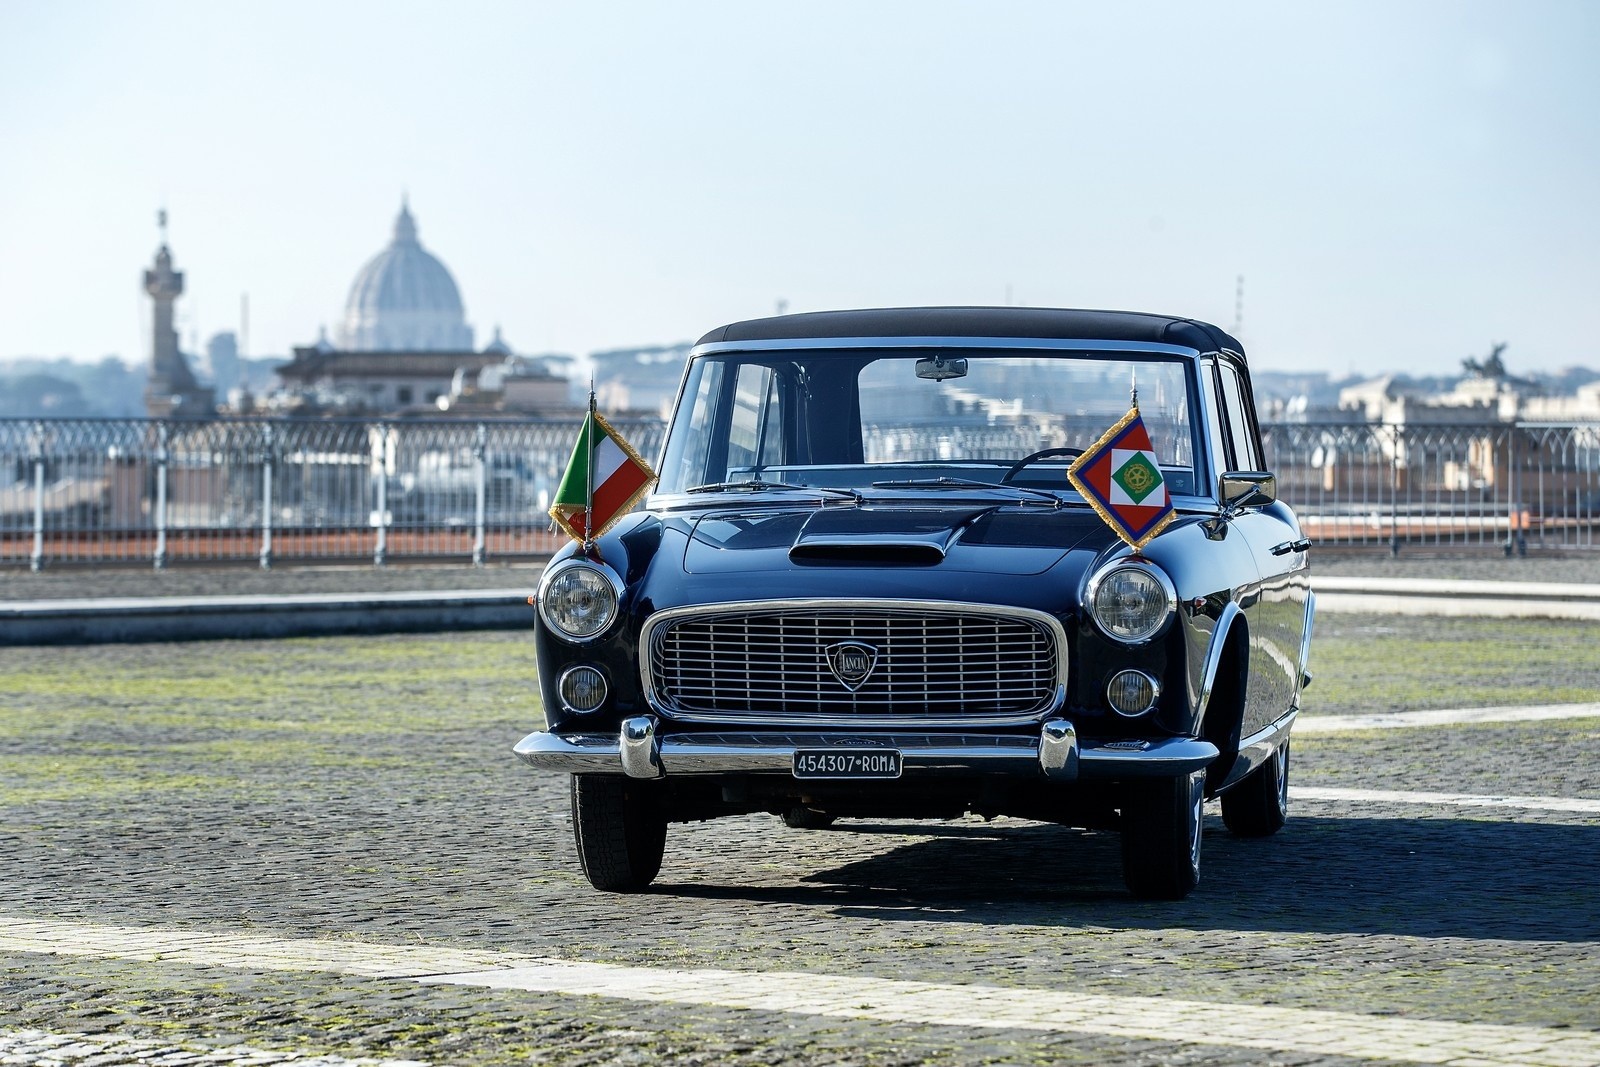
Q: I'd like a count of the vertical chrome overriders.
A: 2